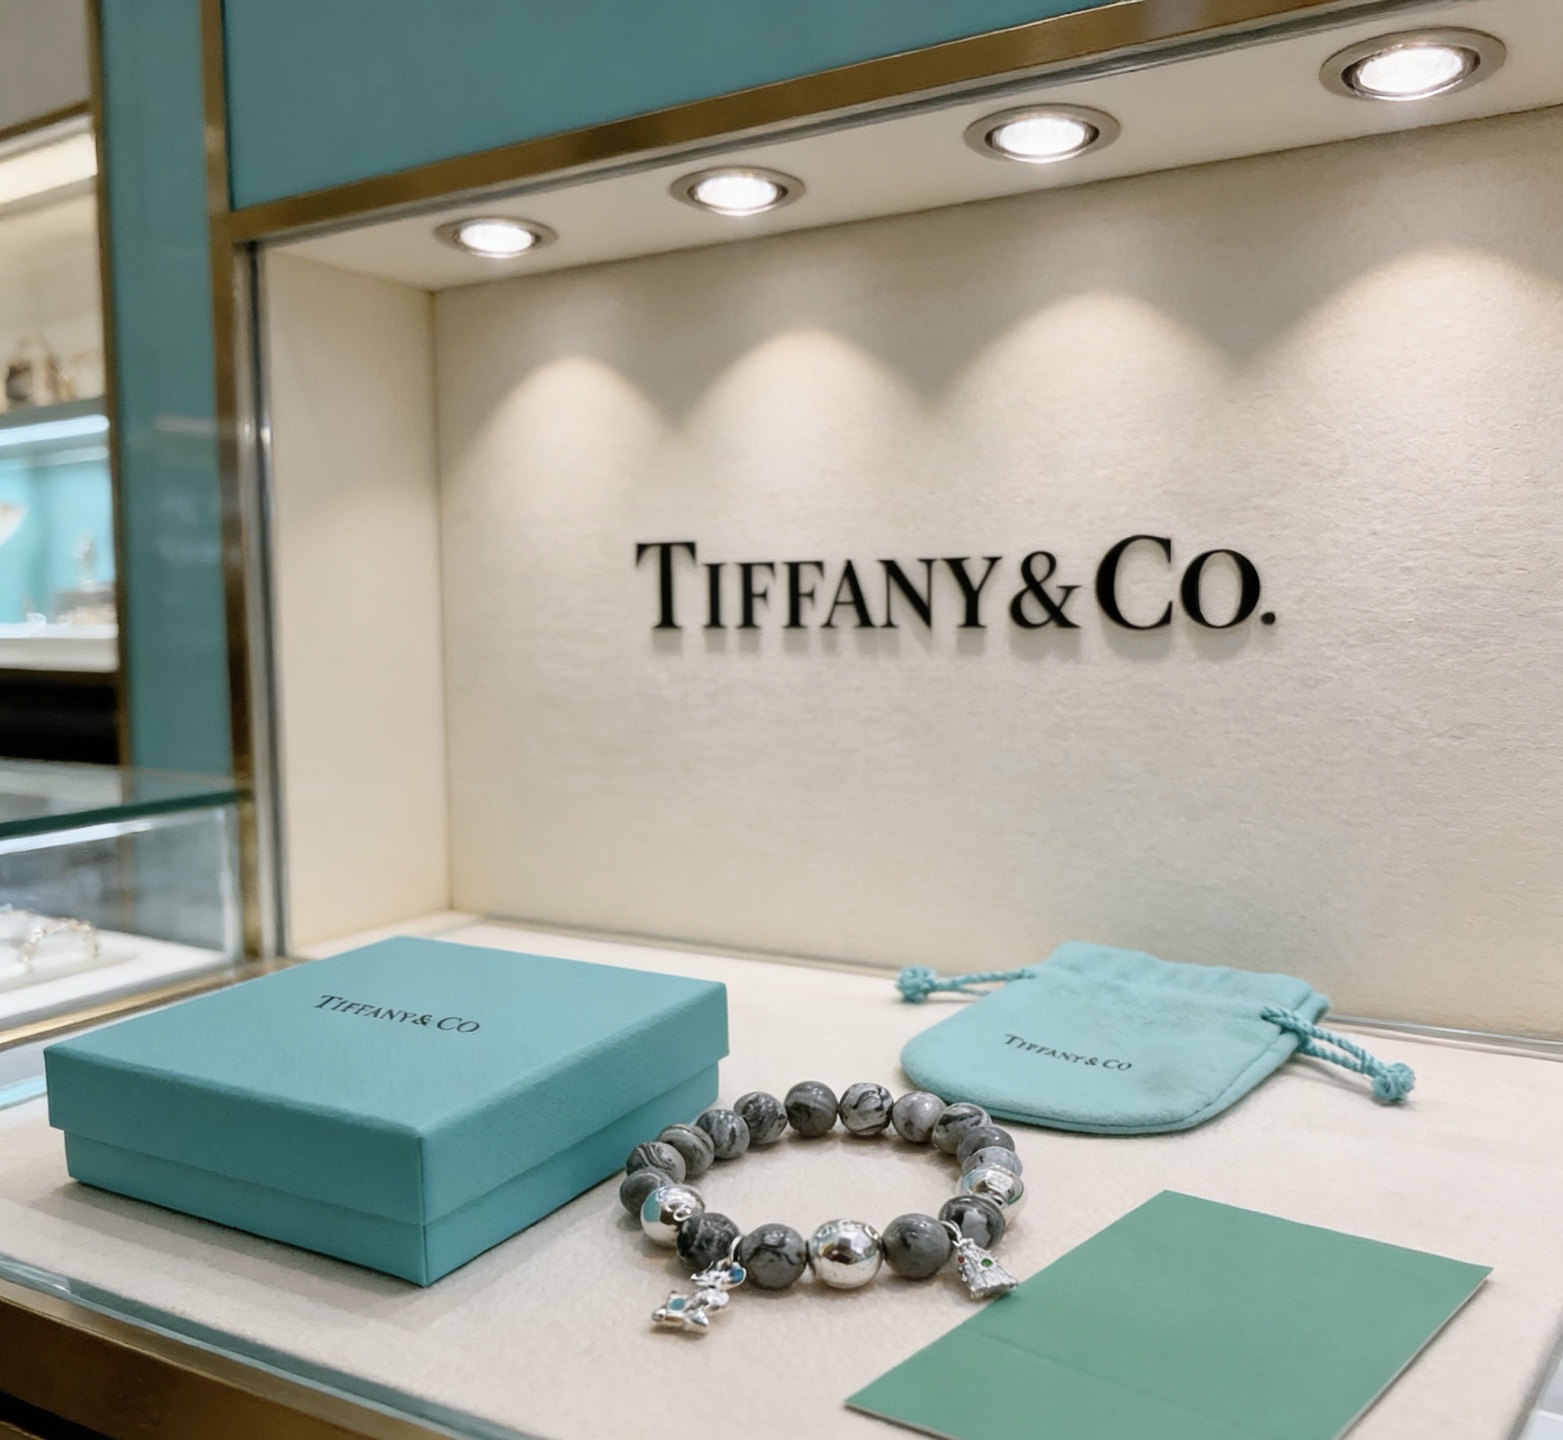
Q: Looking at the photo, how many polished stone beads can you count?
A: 15